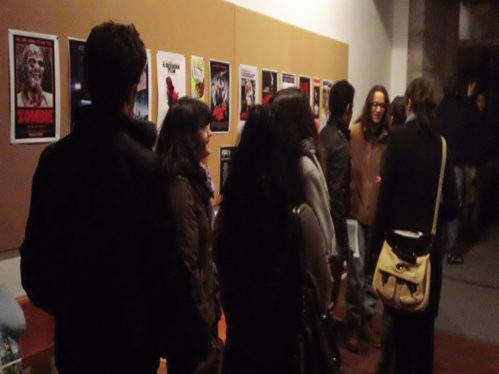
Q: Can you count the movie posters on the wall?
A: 13